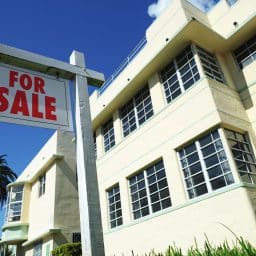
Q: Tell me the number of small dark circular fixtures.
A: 4